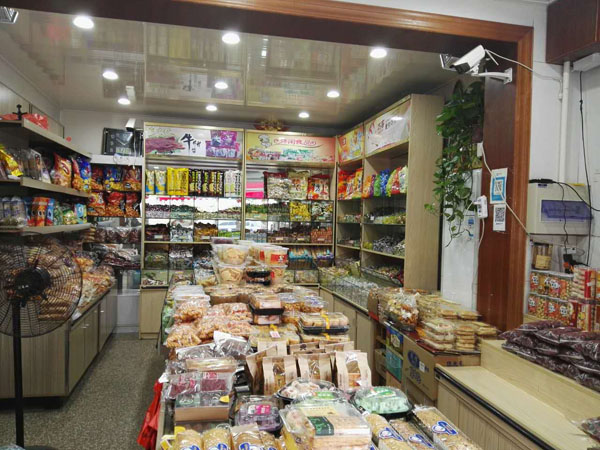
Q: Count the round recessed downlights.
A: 9